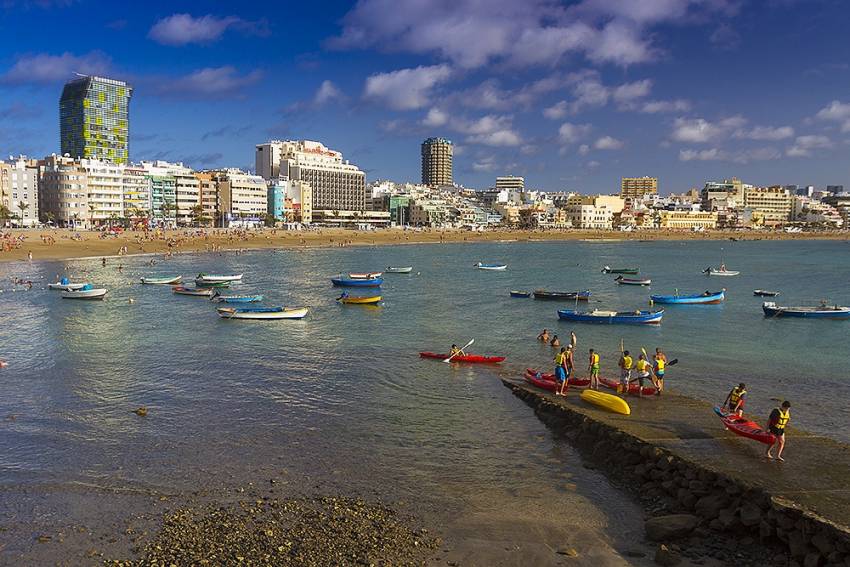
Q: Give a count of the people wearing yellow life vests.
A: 9